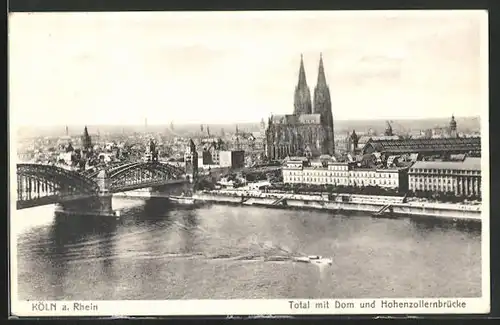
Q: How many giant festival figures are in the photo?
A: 0